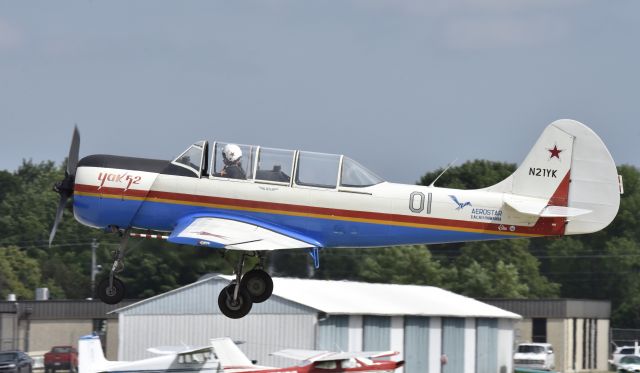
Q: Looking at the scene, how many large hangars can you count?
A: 1